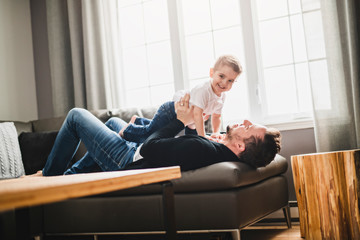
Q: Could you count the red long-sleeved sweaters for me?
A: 0